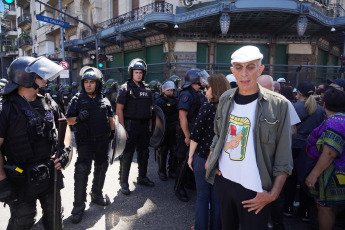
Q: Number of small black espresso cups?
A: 0